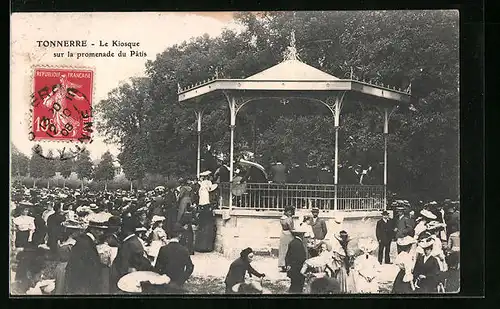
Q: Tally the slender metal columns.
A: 4